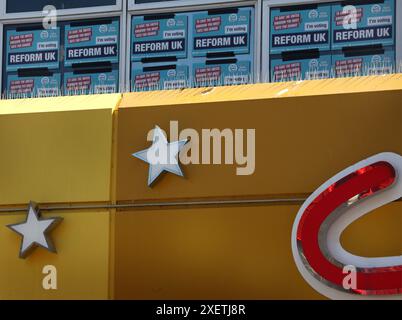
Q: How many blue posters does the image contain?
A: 12